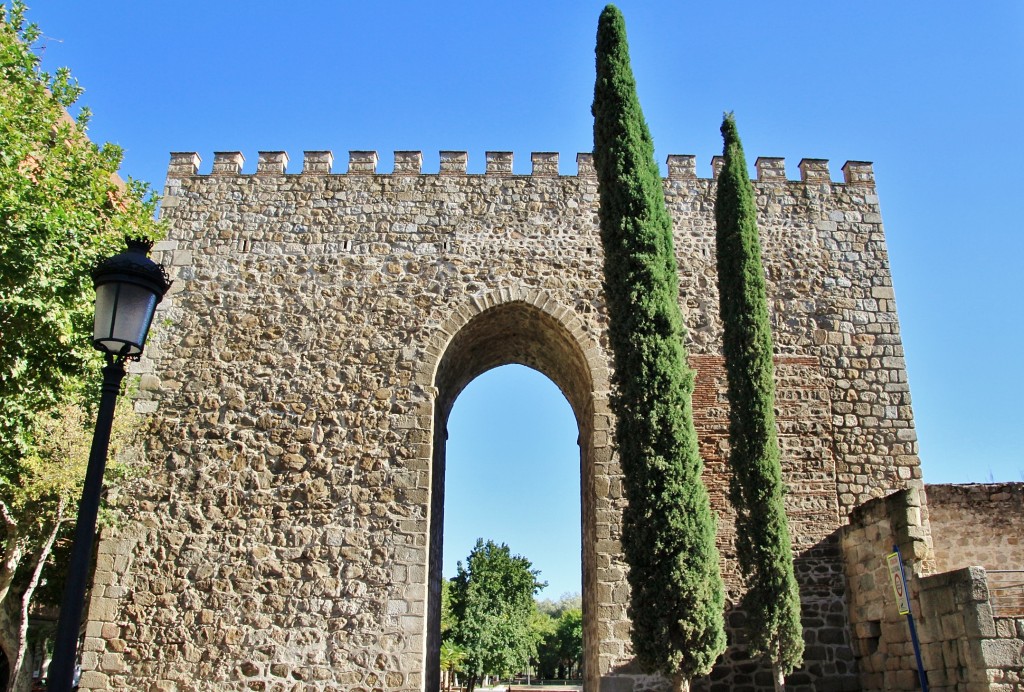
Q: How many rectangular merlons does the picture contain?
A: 15